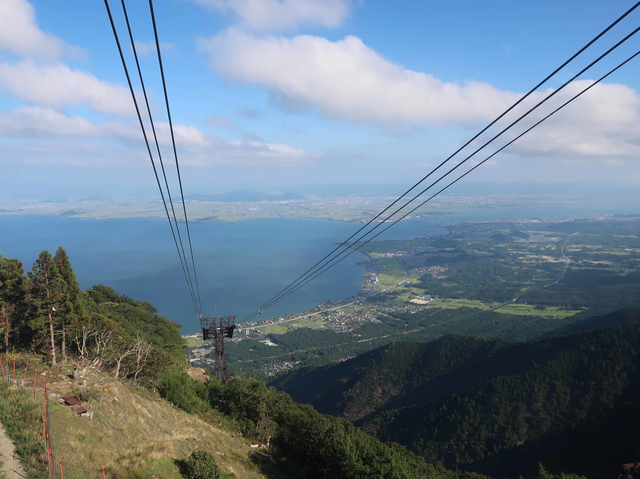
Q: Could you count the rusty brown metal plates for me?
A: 2